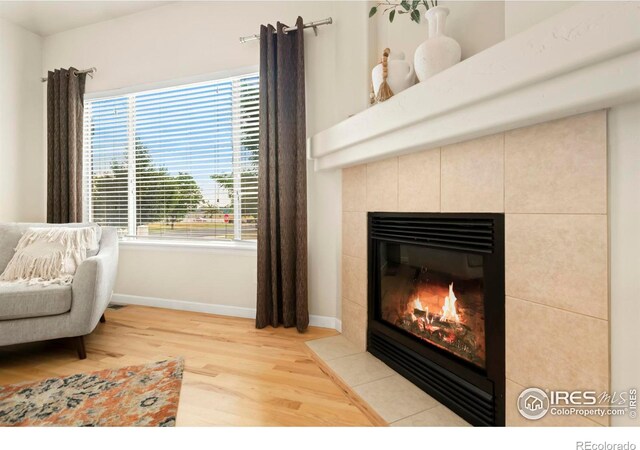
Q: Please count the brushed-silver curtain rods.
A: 2